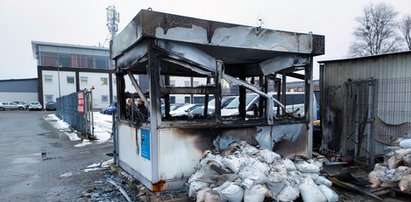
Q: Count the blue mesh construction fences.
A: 1